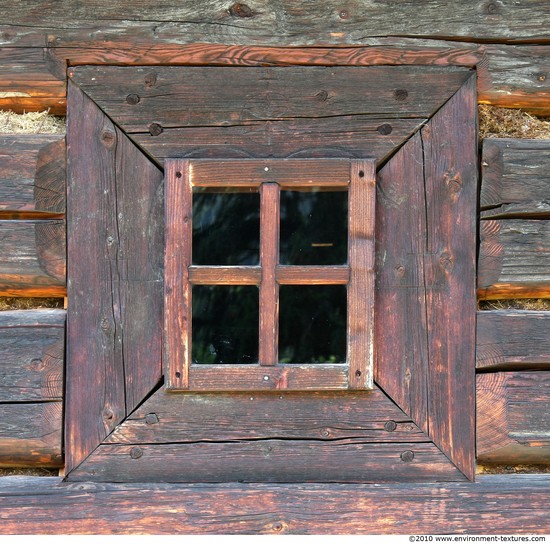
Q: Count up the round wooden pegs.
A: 8